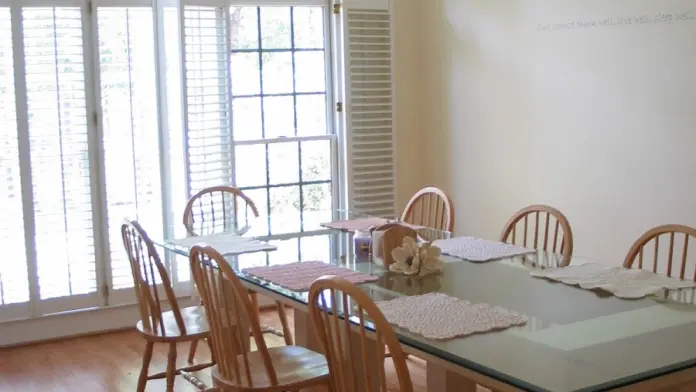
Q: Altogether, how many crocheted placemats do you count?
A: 6